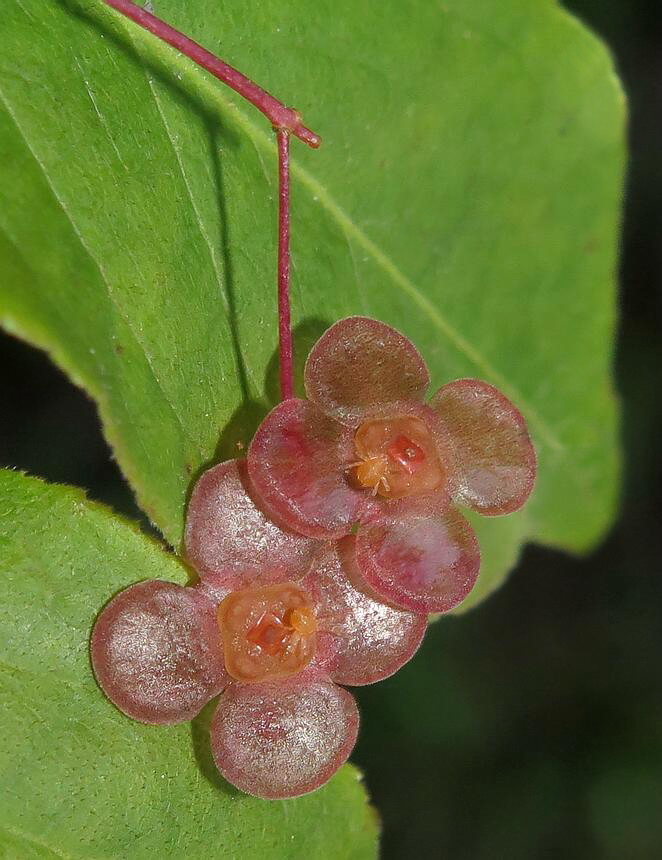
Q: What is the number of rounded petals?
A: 8